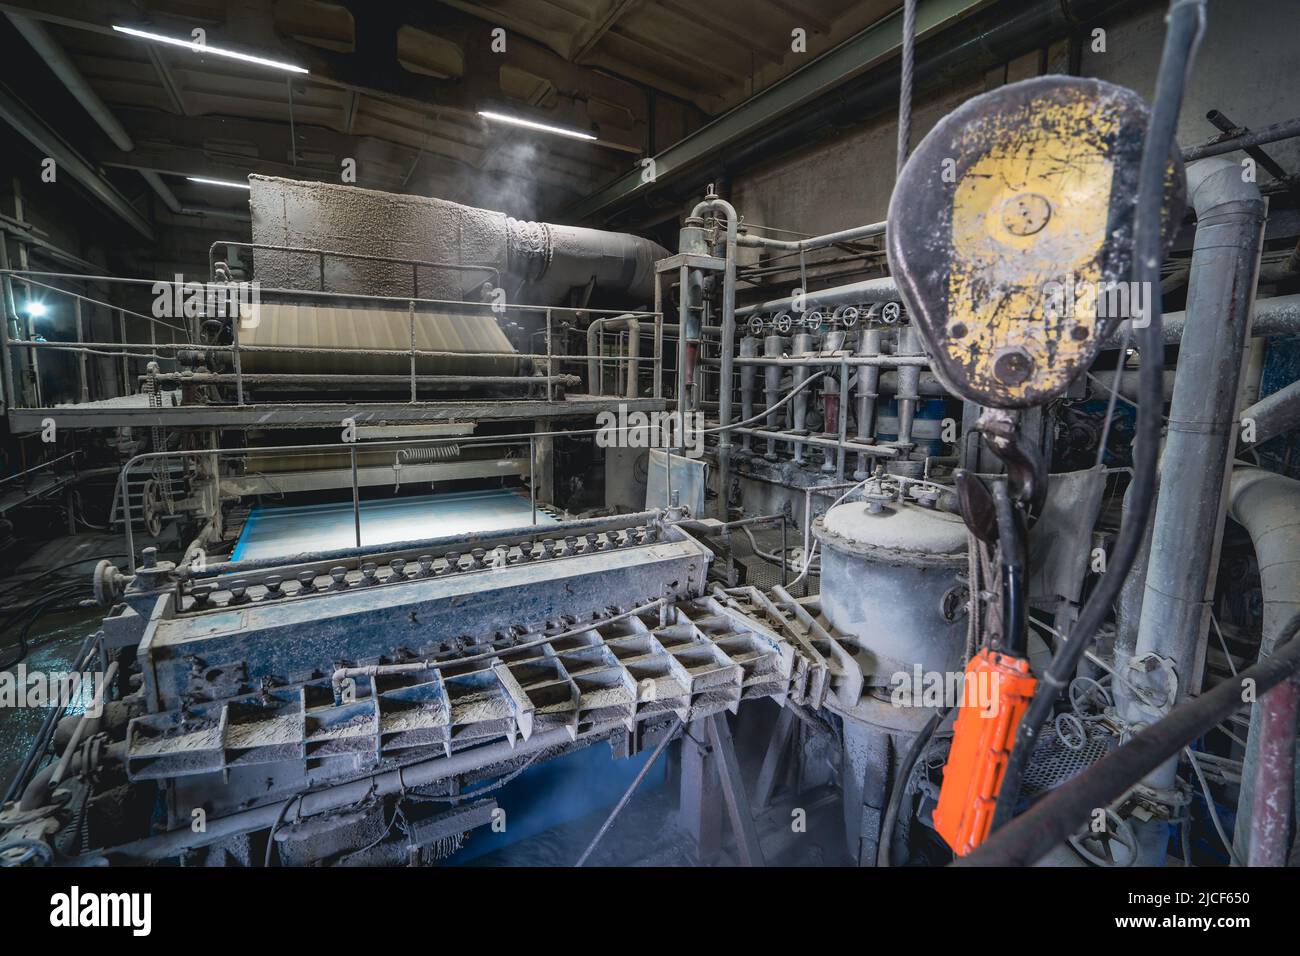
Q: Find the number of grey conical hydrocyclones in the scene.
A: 5